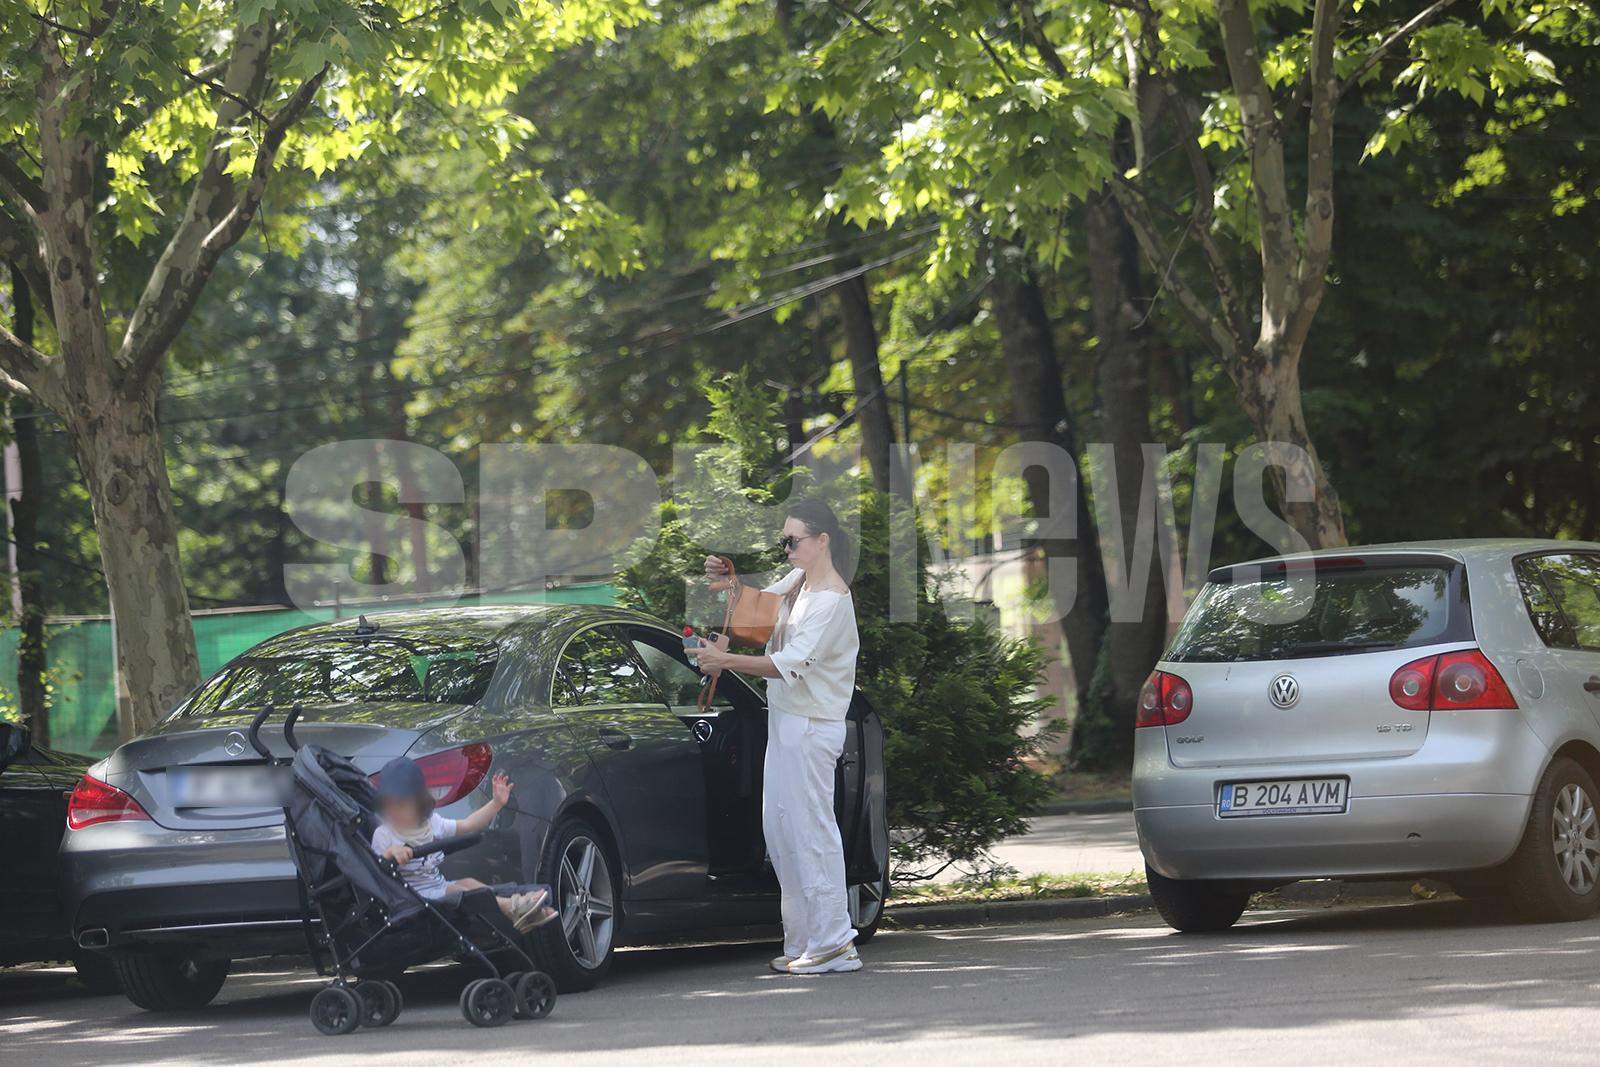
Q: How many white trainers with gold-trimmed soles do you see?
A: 2